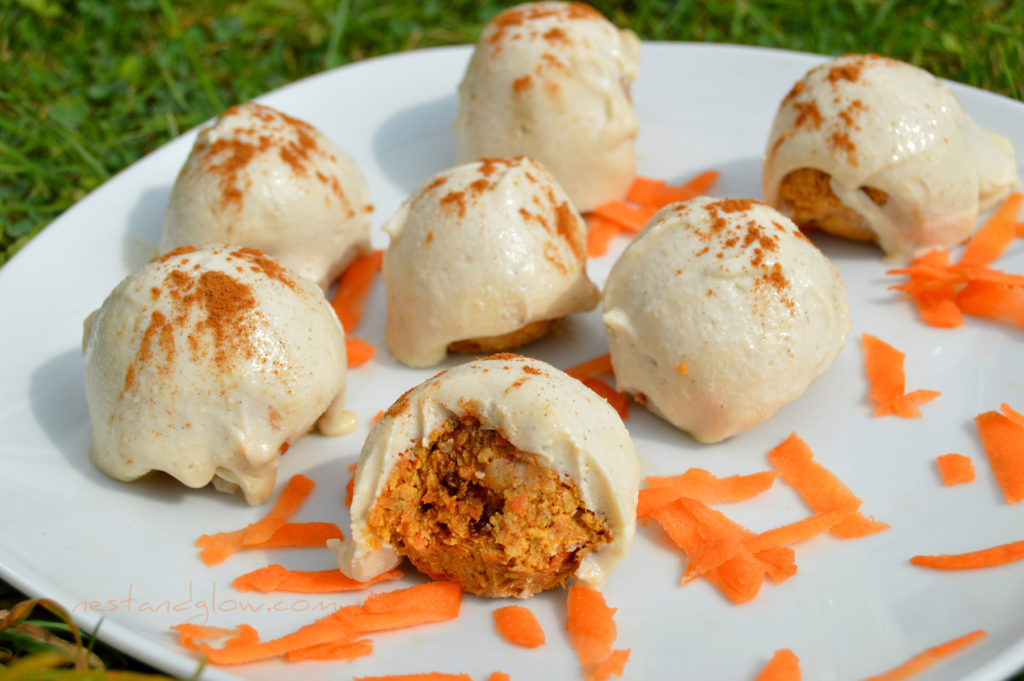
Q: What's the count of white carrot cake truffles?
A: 7